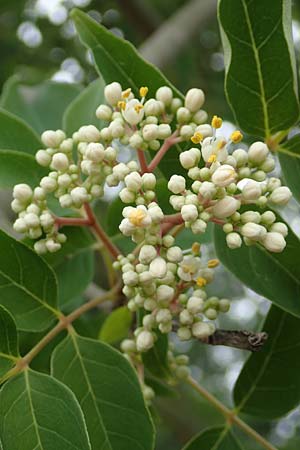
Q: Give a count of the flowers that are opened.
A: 4